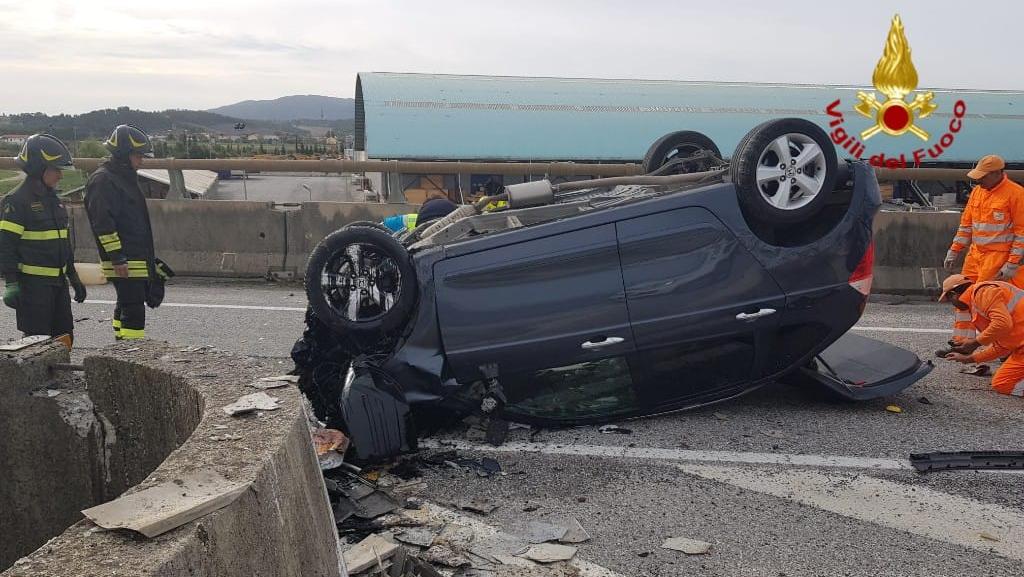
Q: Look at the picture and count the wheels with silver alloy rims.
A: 2